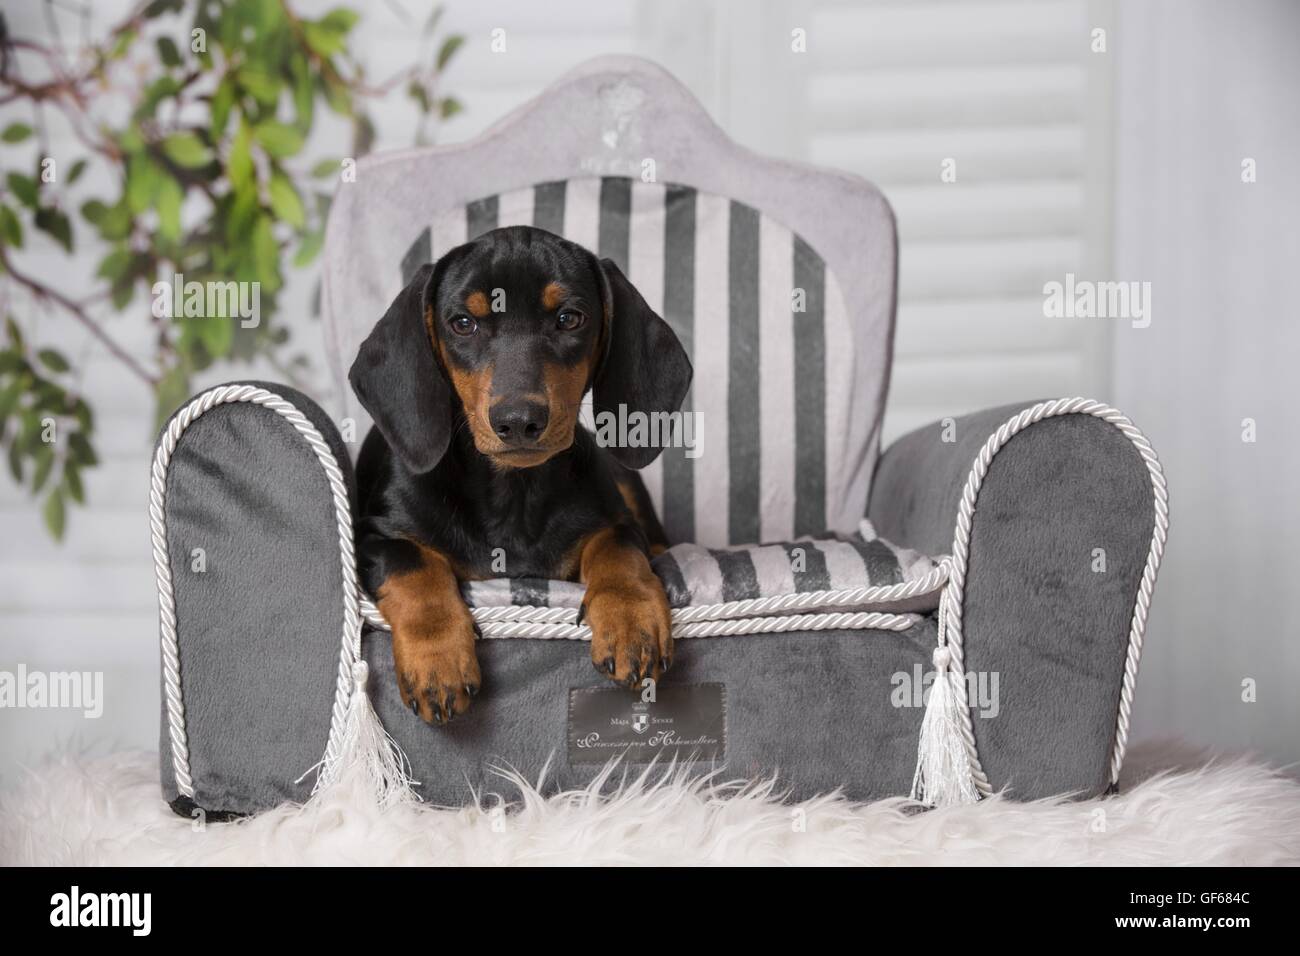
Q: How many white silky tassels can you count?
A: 2